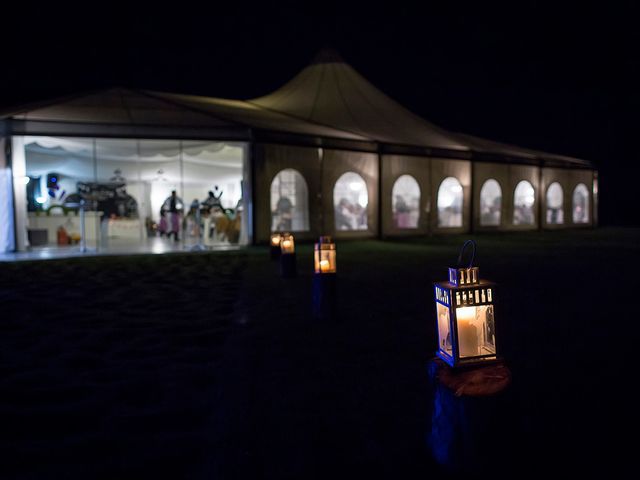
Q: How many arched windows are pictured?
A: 8